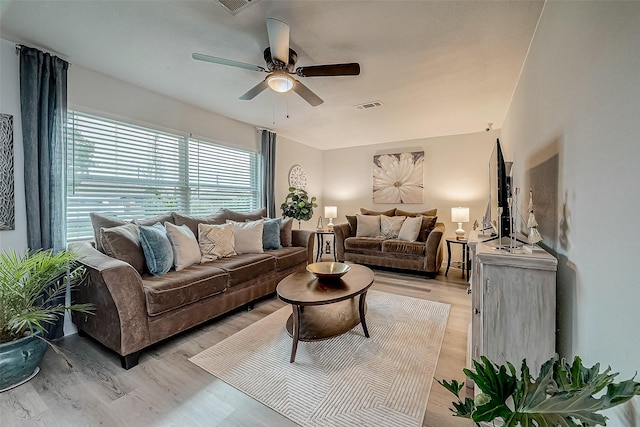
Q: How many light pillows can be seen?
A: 6